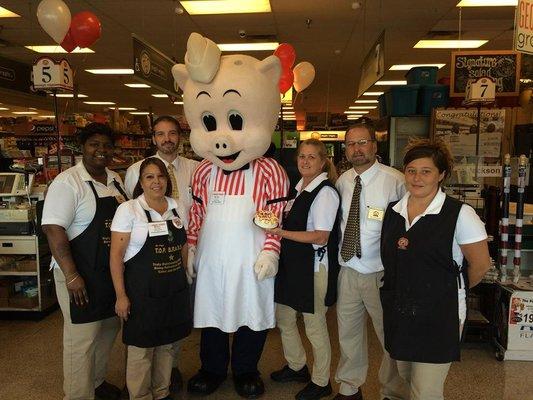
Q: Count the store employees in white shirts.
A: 6